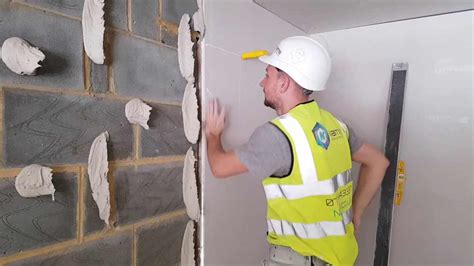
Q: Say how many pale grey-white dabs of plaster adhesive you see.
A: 9